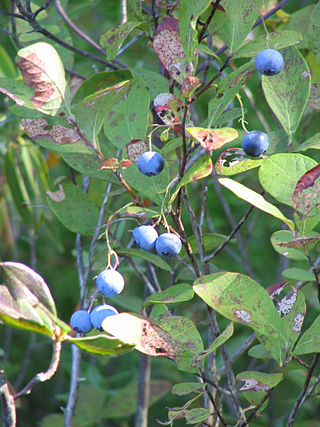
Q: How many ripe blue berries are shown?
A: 8